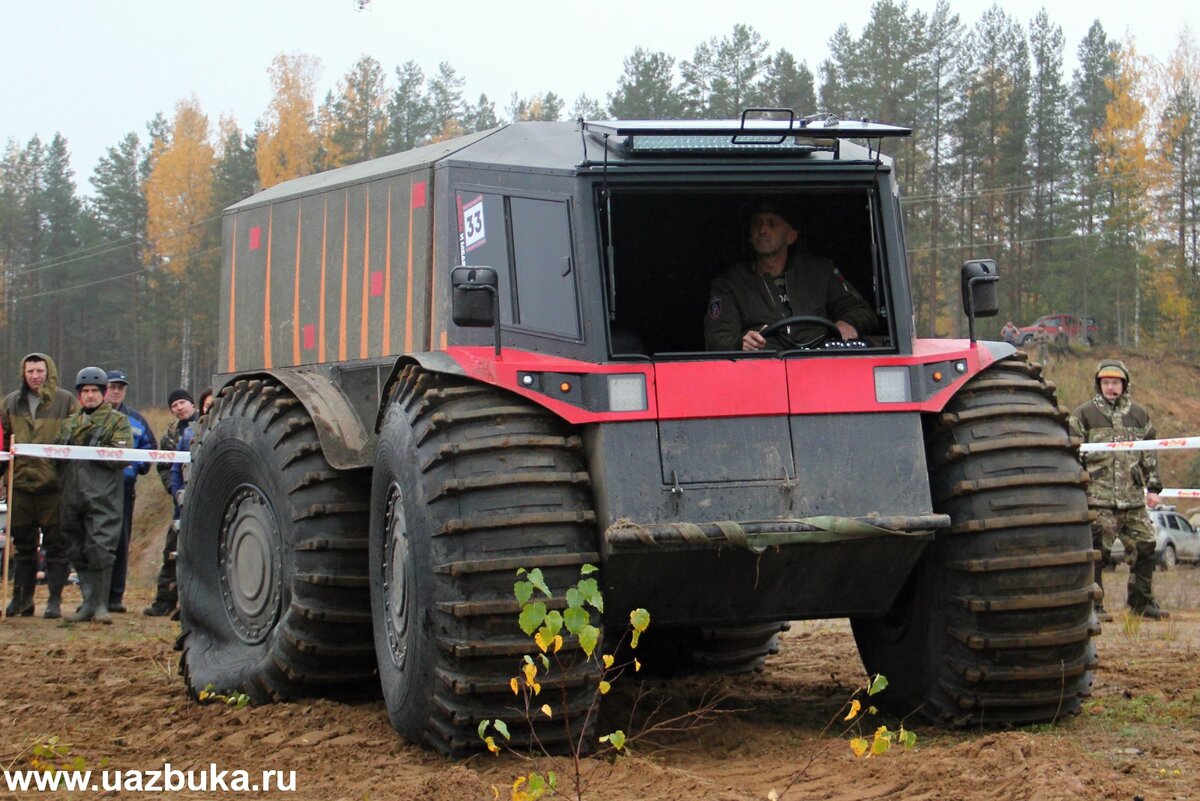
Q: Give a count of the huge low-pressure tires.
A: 4